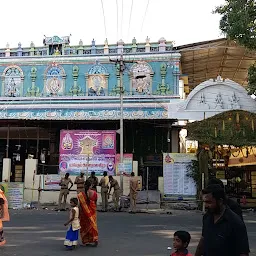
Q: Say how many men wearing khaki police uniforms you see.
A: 6